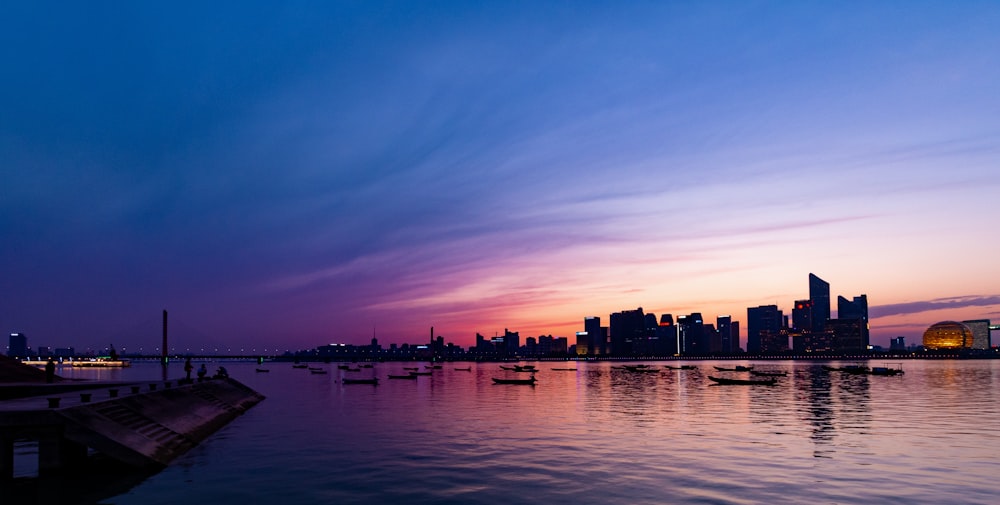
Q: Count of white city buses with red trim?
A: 0